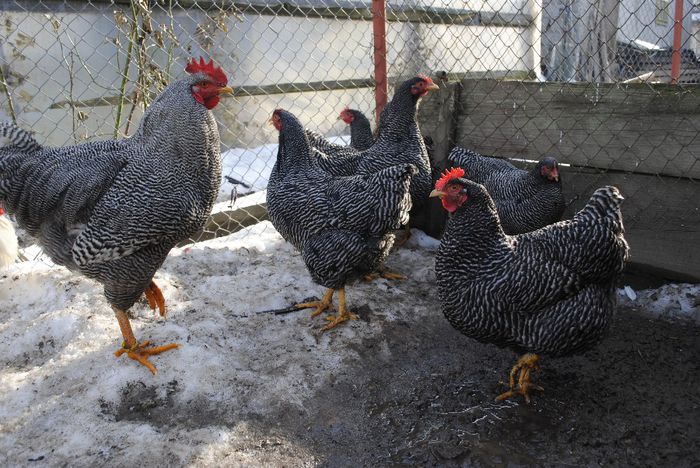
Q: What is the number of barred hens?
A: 5